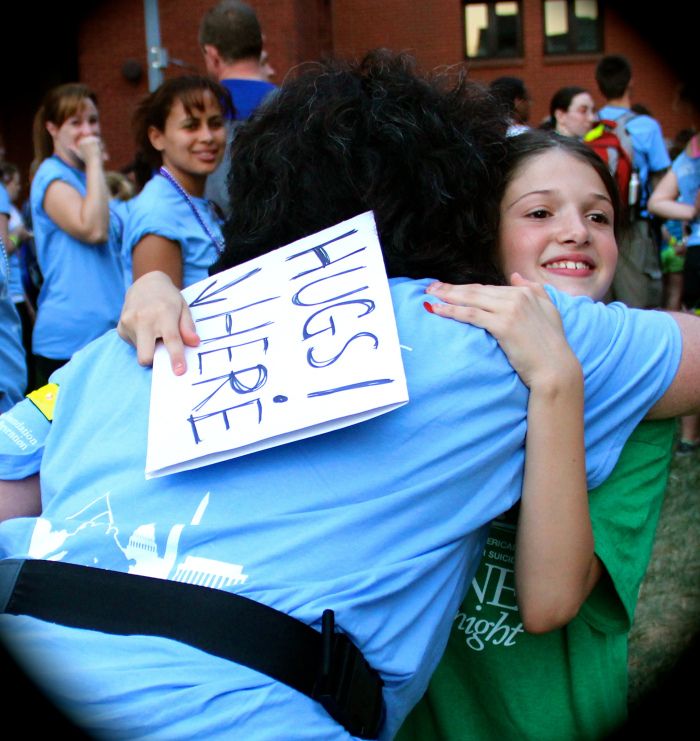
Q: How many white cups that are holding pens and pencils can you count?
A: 0